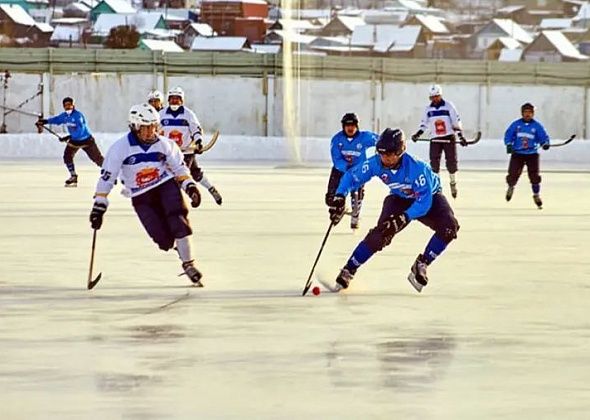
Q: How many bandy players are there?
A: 8